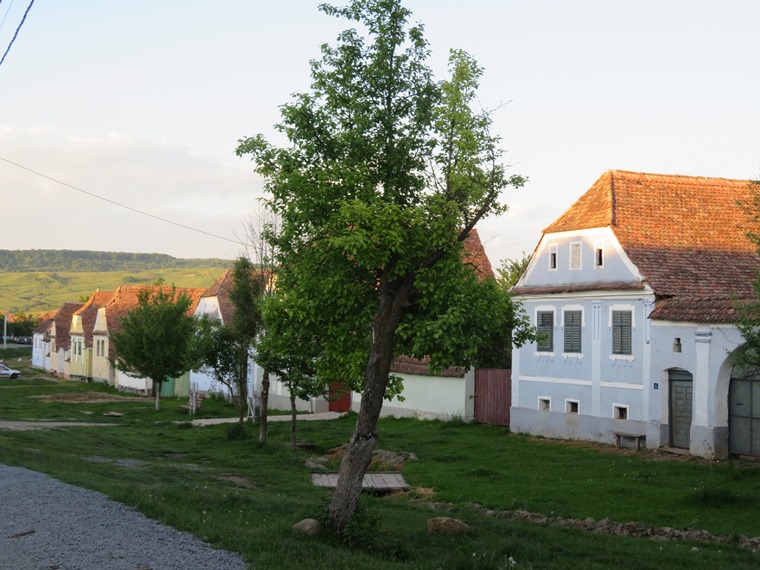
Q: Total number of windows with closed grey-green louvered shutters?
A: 3